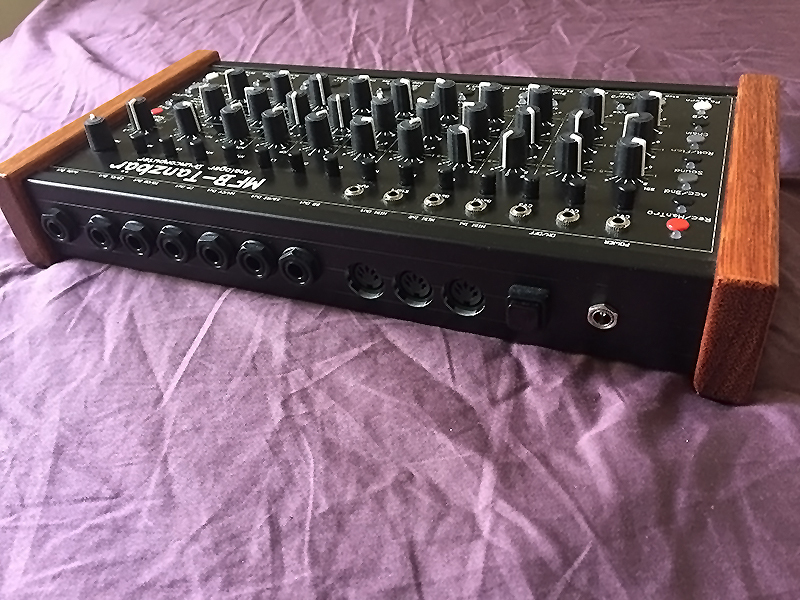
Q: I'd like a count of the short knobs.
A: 14